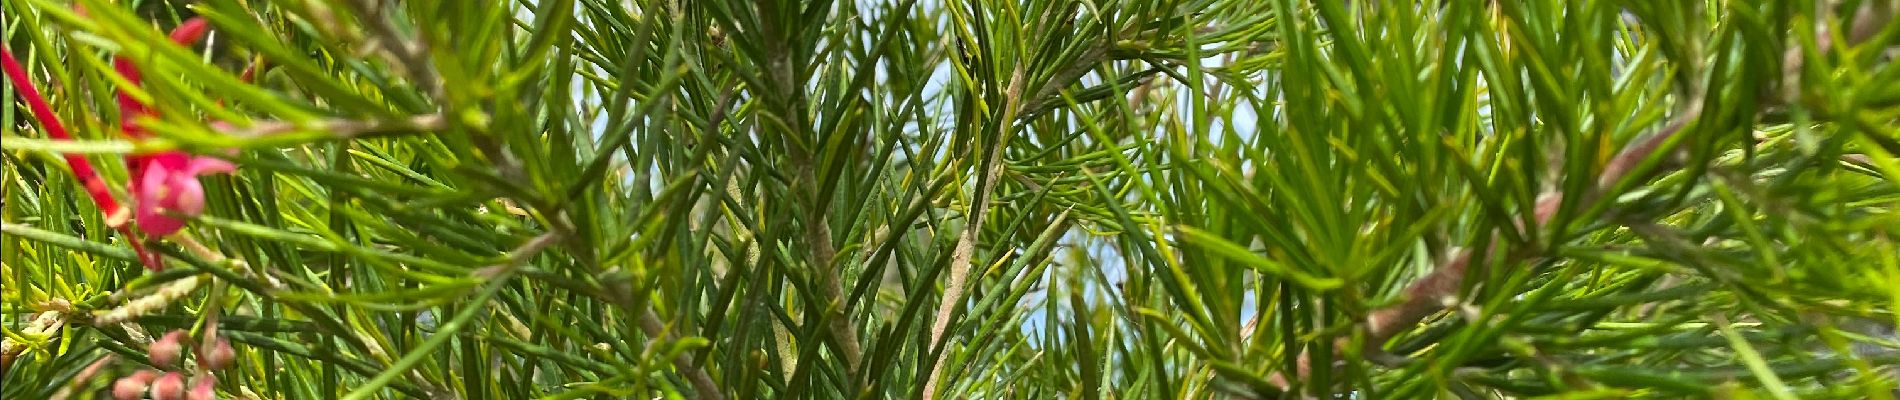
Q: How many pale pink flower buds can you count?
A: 5